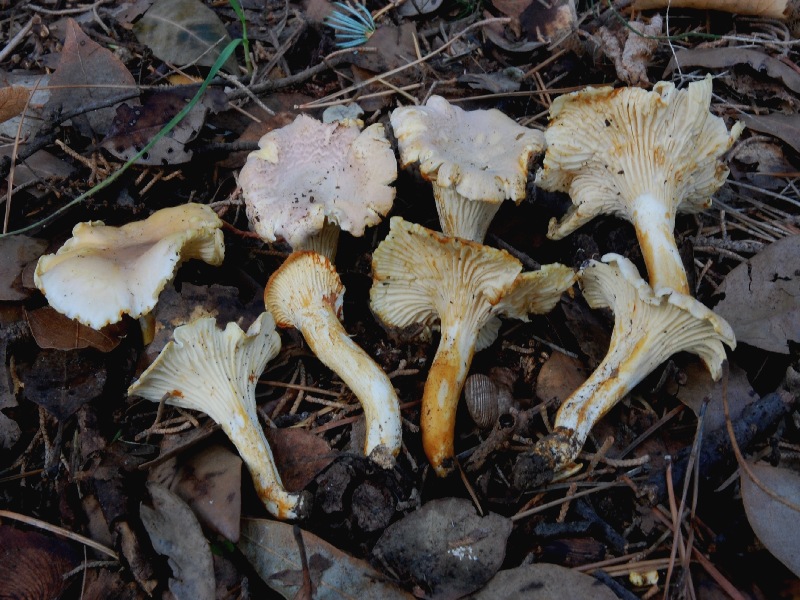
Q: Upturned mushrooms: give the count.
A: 5